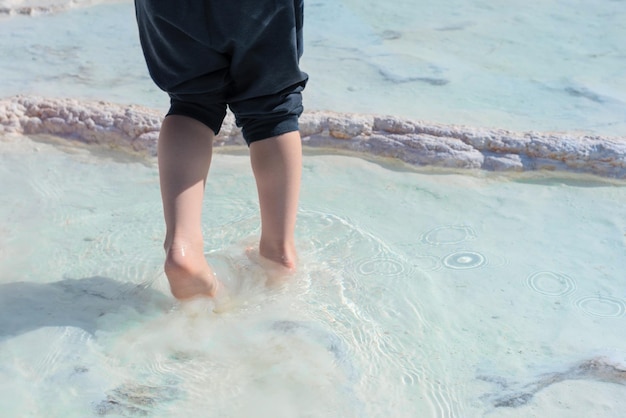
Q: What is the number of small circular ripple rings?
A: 5